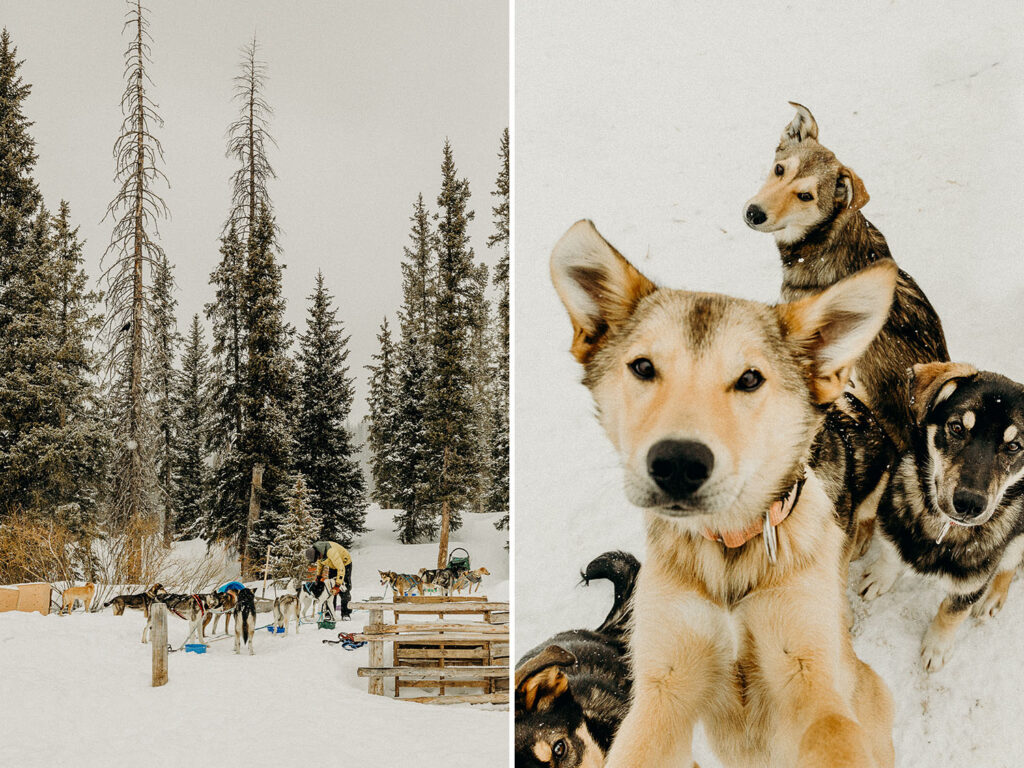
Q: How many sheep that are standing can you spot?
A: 0